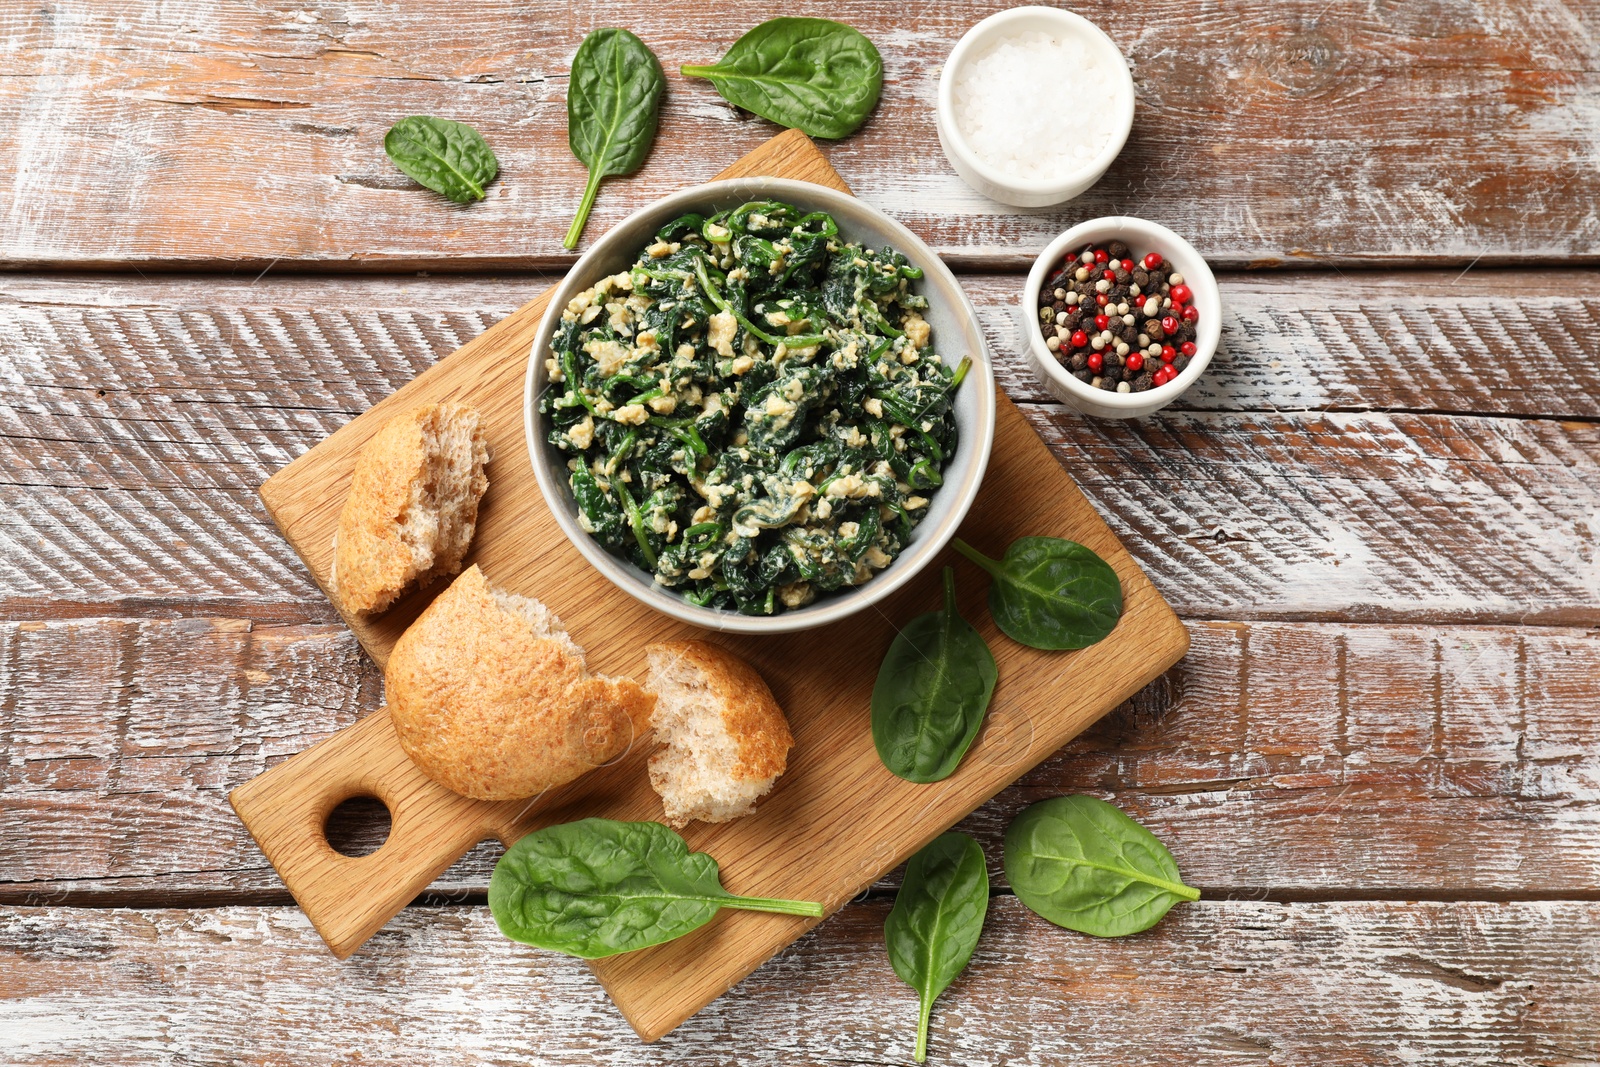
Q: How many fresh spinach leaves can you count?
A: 8